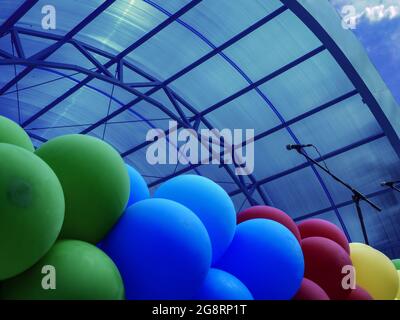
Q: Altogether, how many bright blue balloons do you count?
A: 5